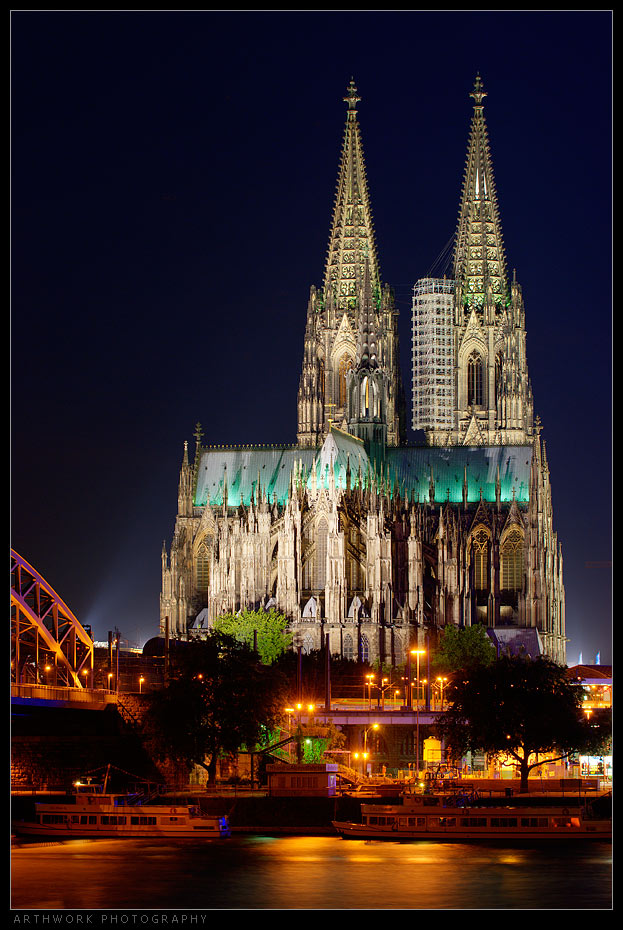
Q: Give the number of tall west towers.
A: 2